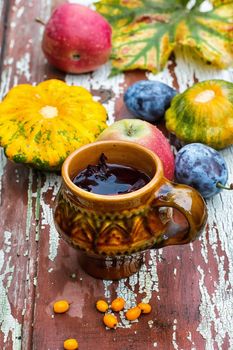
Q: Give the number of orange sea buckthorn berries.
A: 7